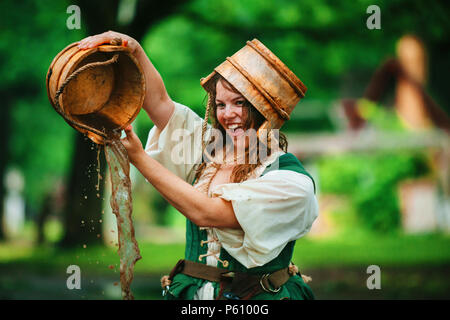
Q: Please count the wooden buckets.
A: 2